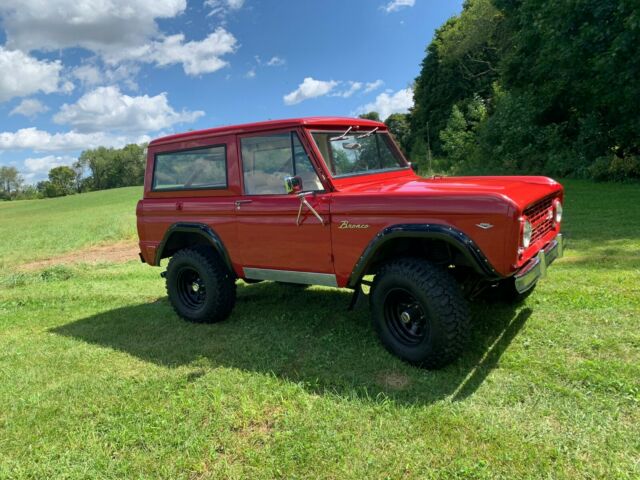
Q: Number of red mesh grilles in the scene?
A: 1